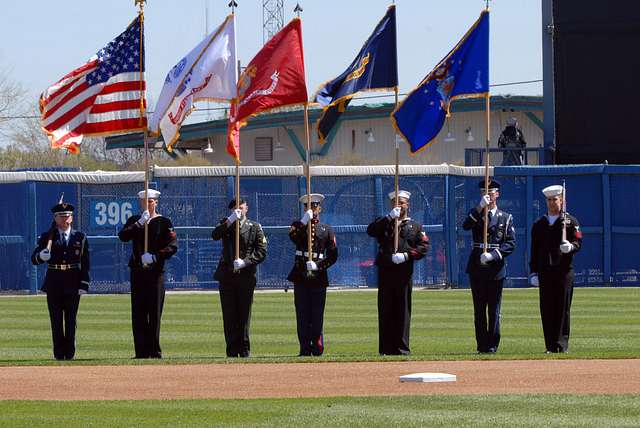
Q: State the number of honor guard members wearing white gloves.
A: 7